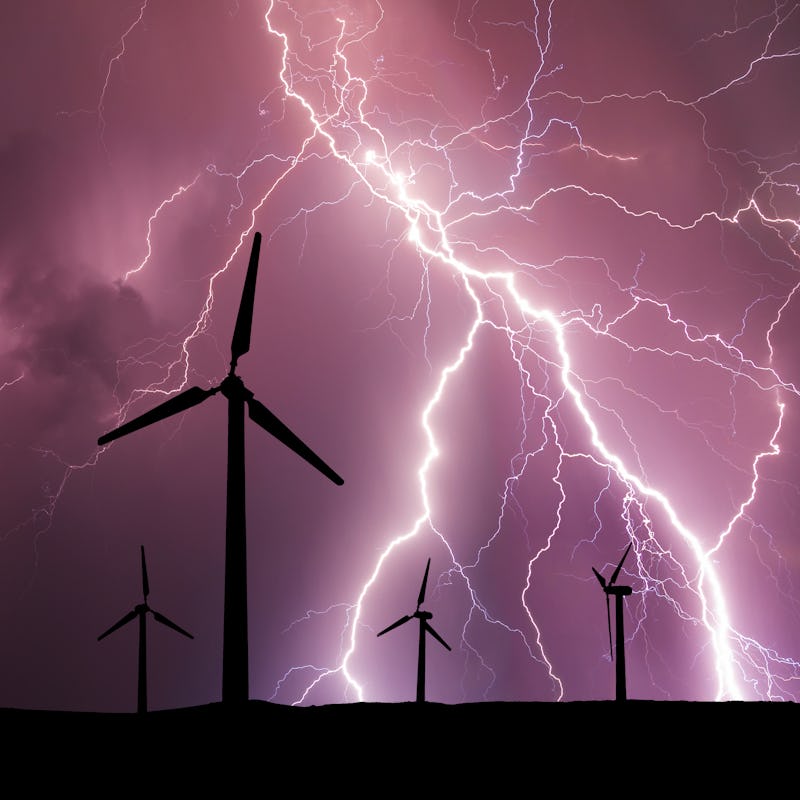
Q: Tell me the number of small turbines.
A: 3